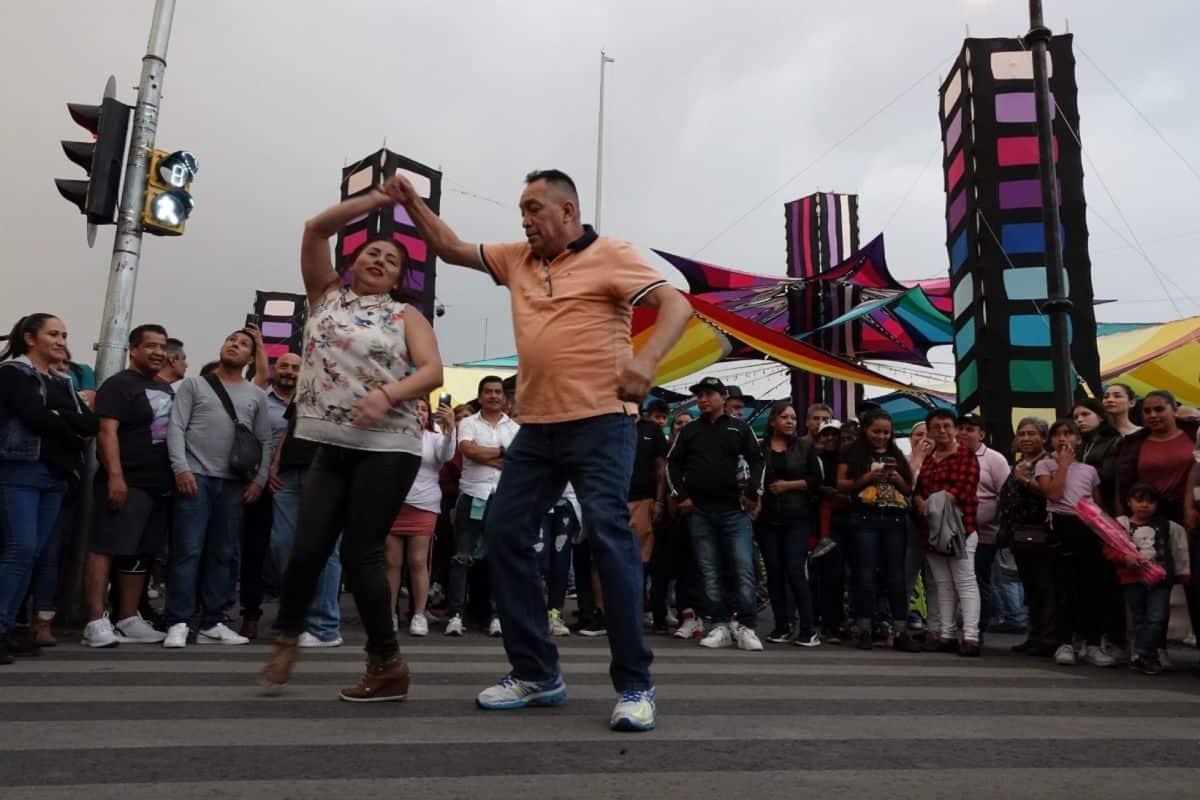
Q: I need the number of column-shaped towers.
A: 4